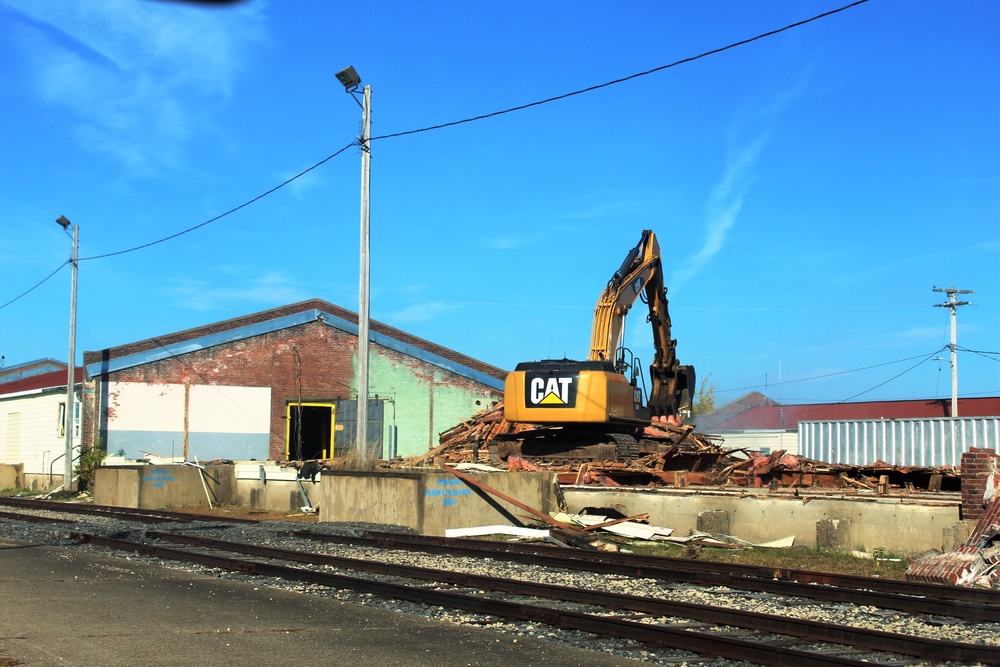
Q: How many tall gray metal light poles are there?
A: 2